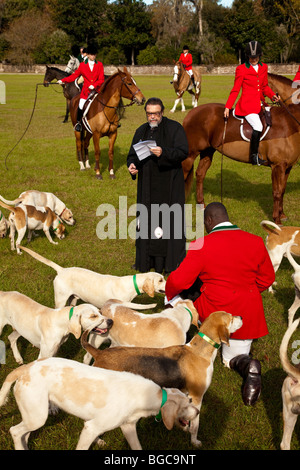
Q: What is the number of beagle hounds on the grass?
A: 11